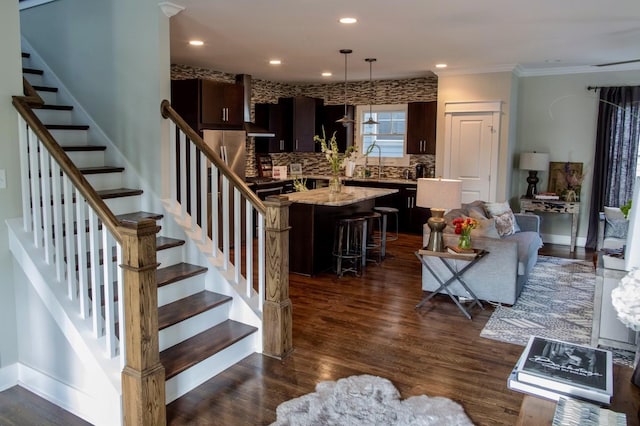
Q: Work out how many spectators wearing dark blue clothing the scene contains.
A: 0